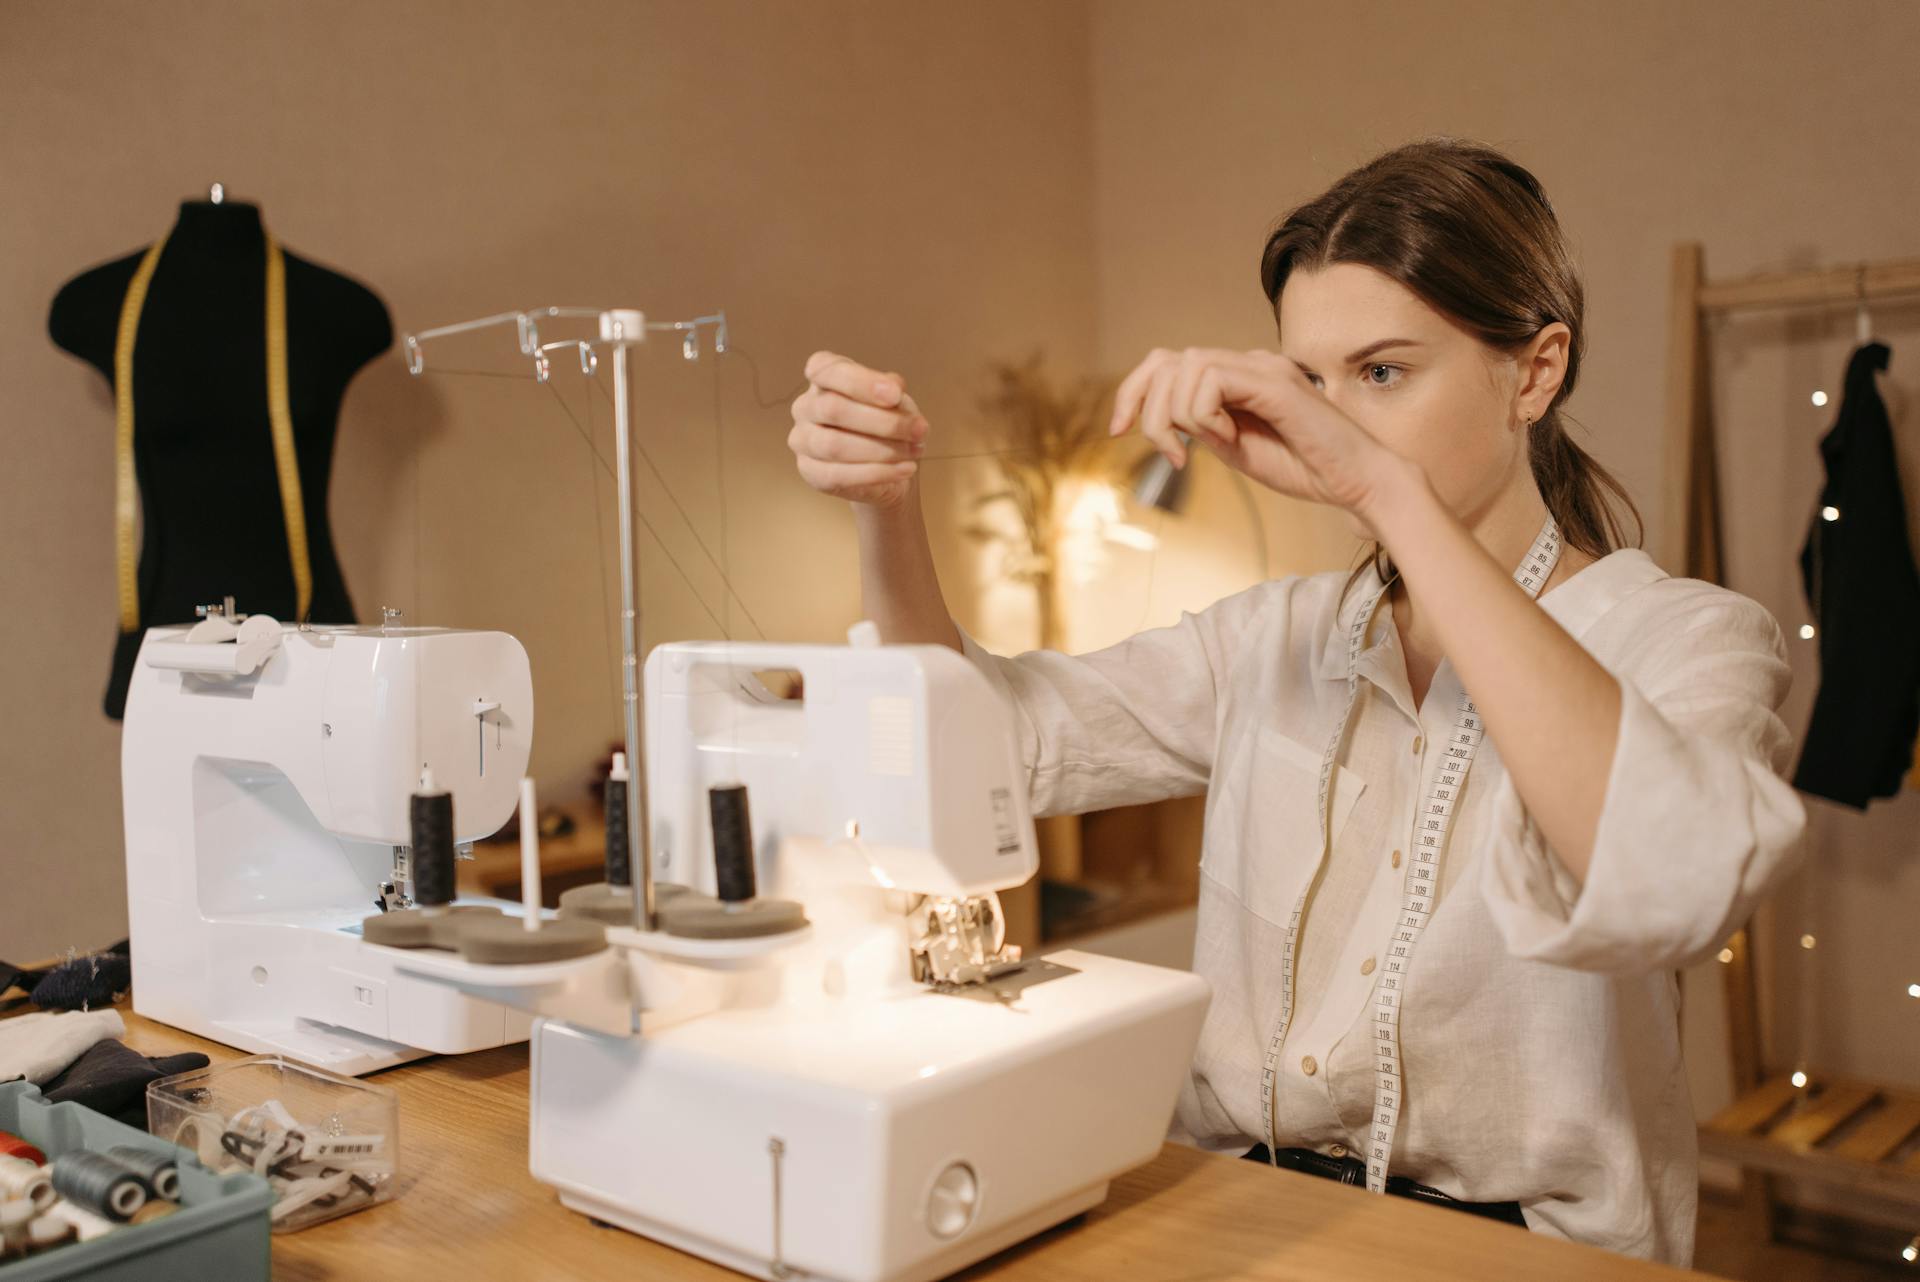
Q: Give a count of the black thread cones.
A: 3